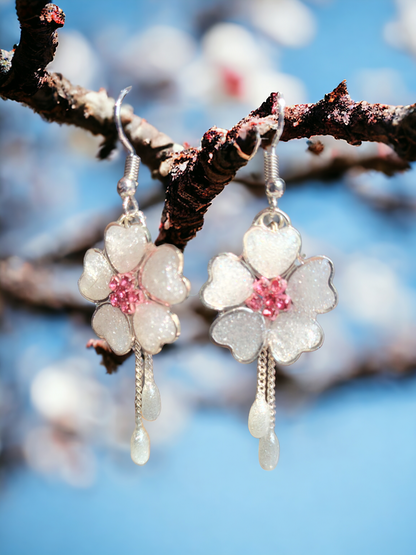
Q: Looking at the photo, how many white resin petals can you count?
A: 10